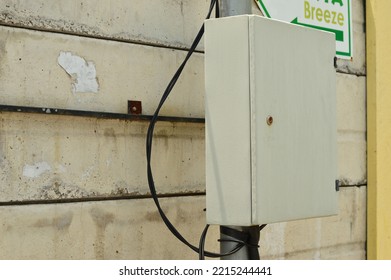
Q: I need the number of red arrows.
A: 0